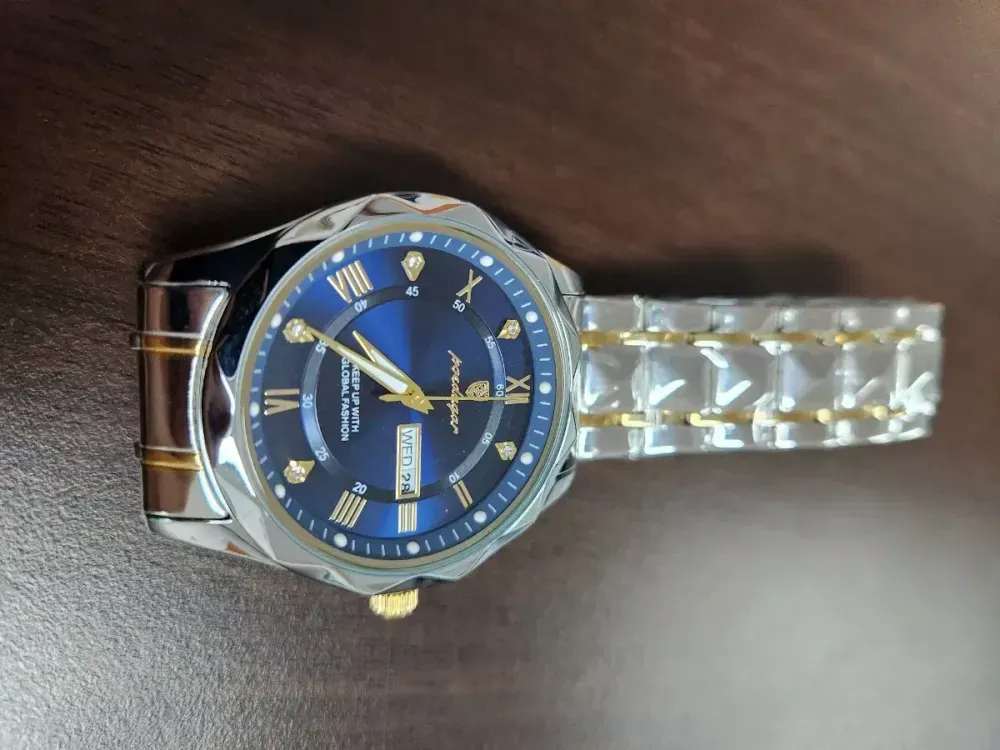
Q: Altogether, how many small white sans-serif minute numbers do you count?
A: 11